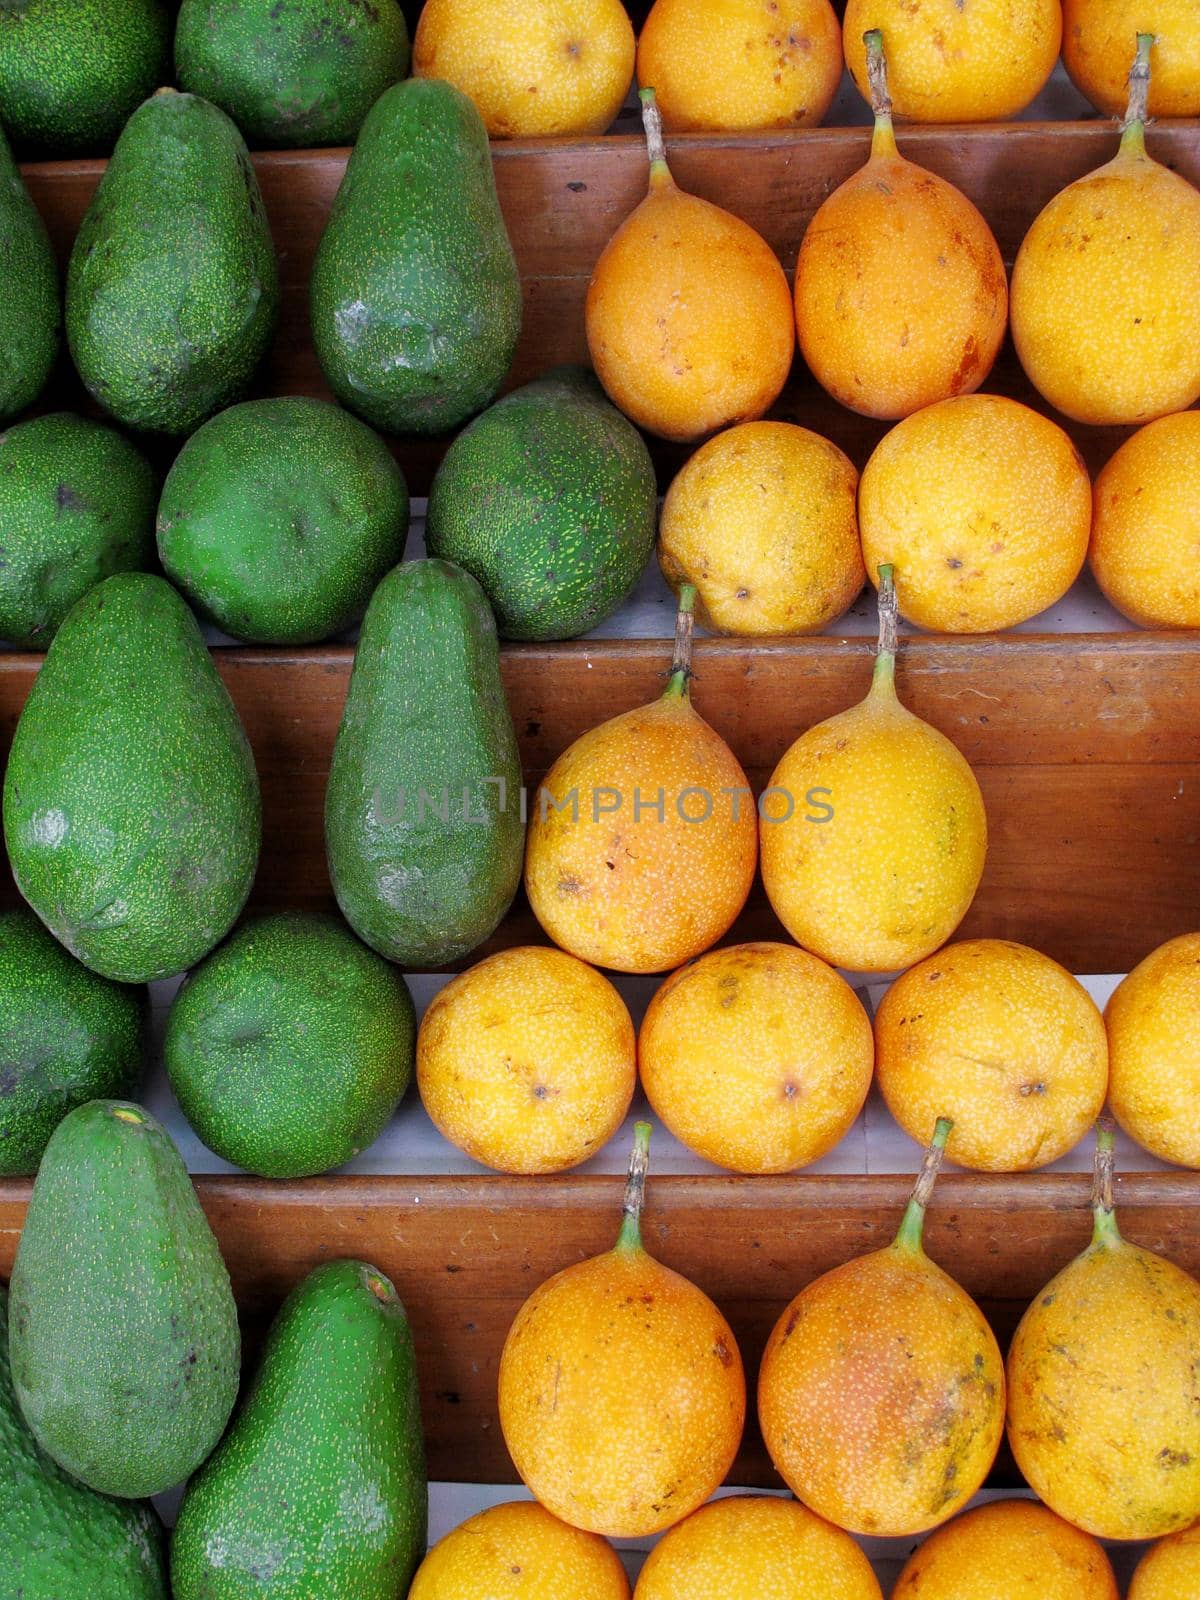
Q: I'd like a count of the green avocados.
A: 15